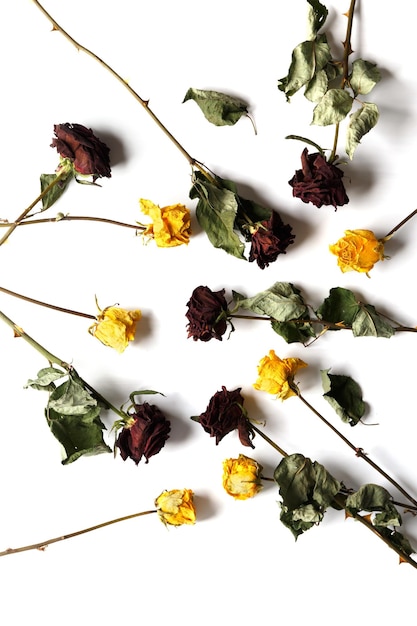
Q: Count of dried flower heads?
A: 12